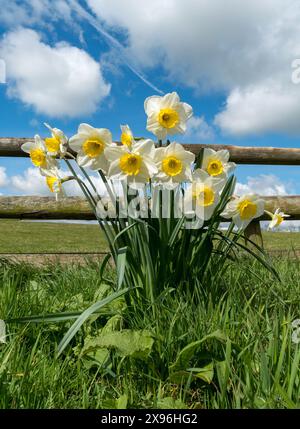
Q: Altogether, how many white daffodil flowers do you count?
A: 12